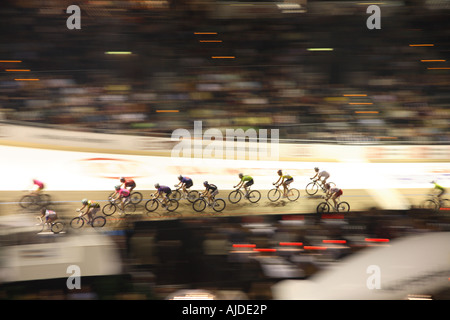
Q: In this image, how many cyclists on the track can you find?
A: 13